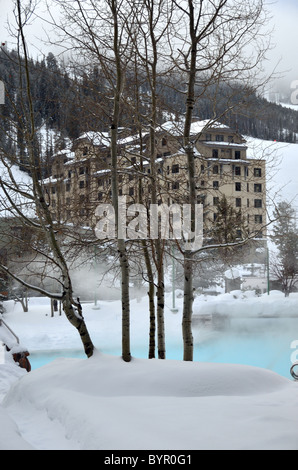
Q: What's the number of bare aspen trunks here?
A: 5